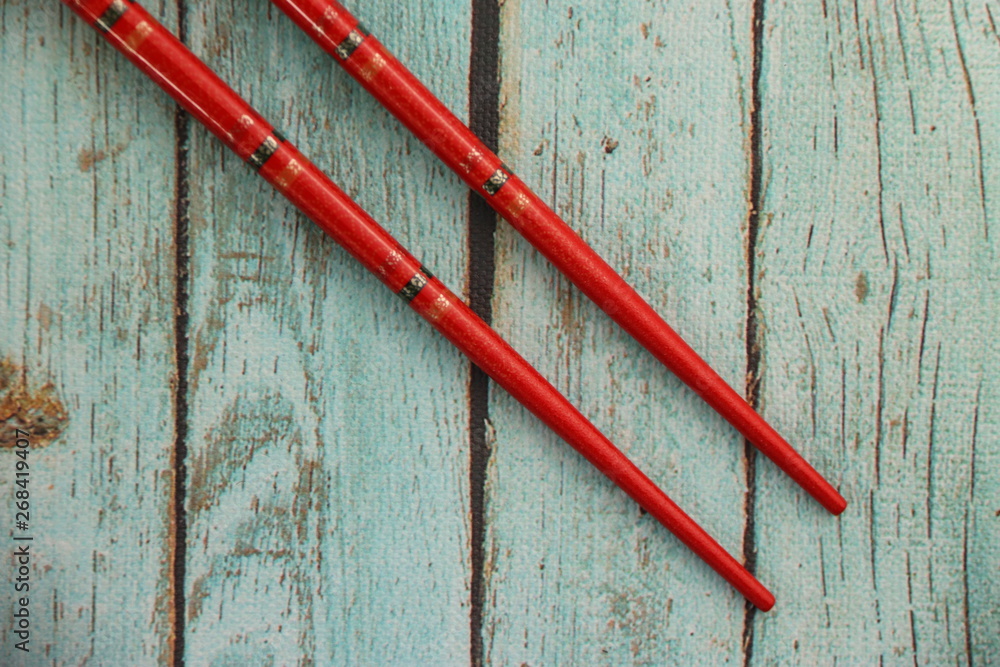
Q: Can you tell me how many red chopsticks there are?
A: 2